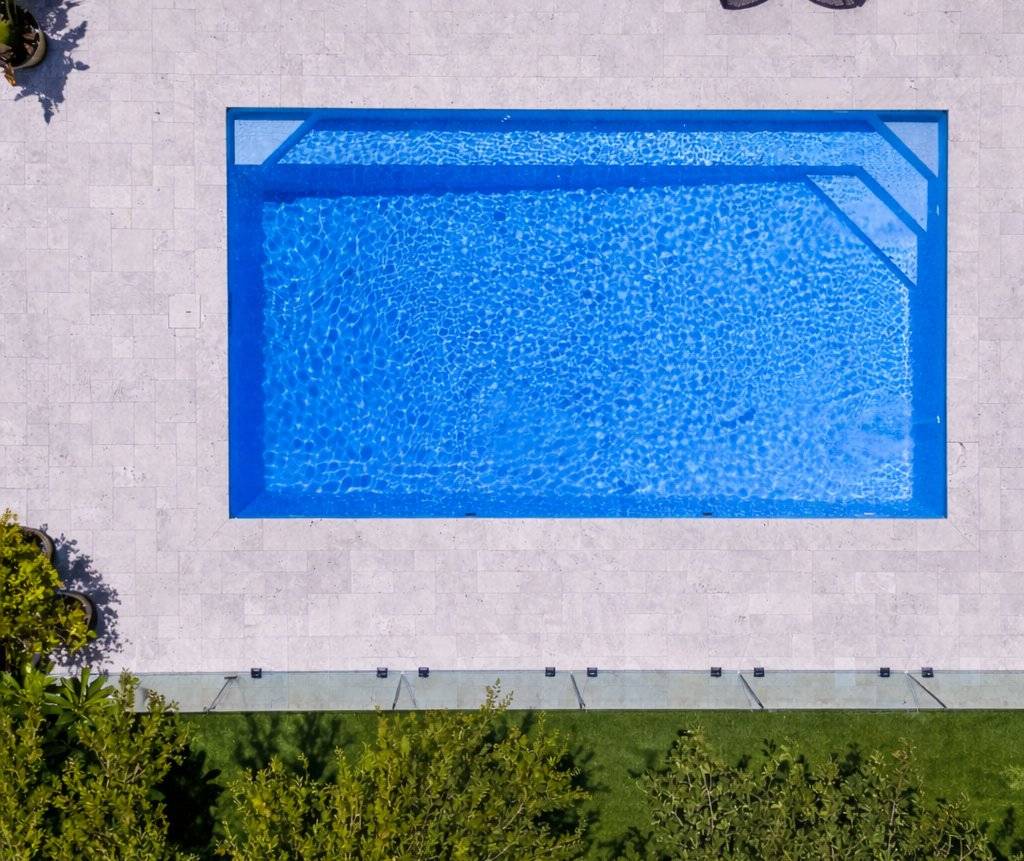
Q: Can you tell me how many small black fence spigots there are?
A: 9